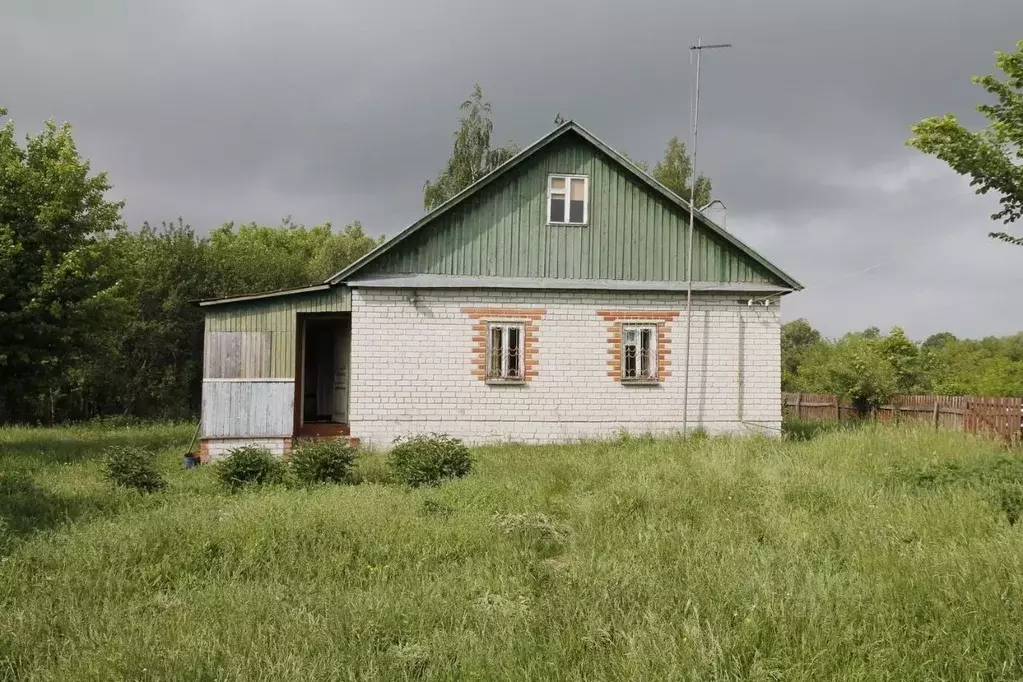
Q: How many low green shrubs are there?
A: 4